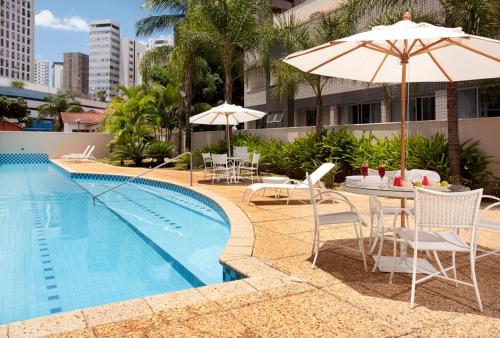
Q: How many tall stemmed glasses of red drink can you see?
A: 2